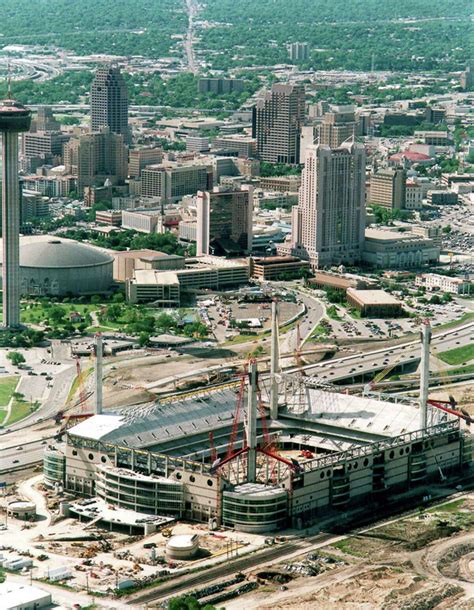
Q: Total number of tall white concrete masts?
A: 4